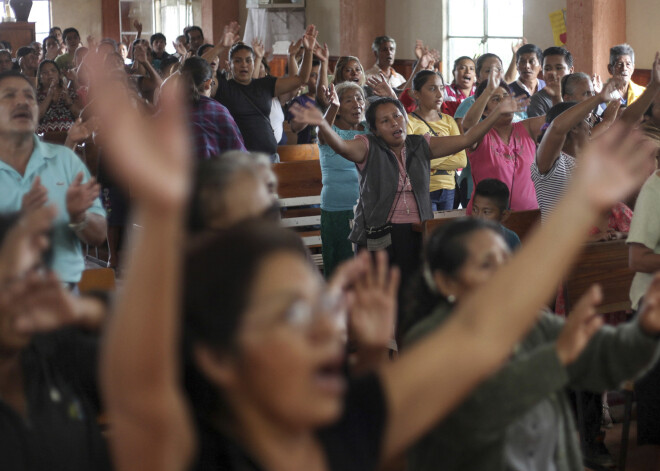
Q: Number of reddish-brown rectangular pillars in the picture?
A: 4